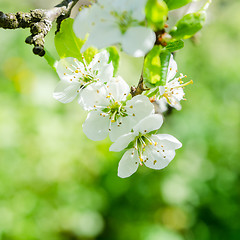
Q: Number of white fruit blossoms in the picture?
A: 5